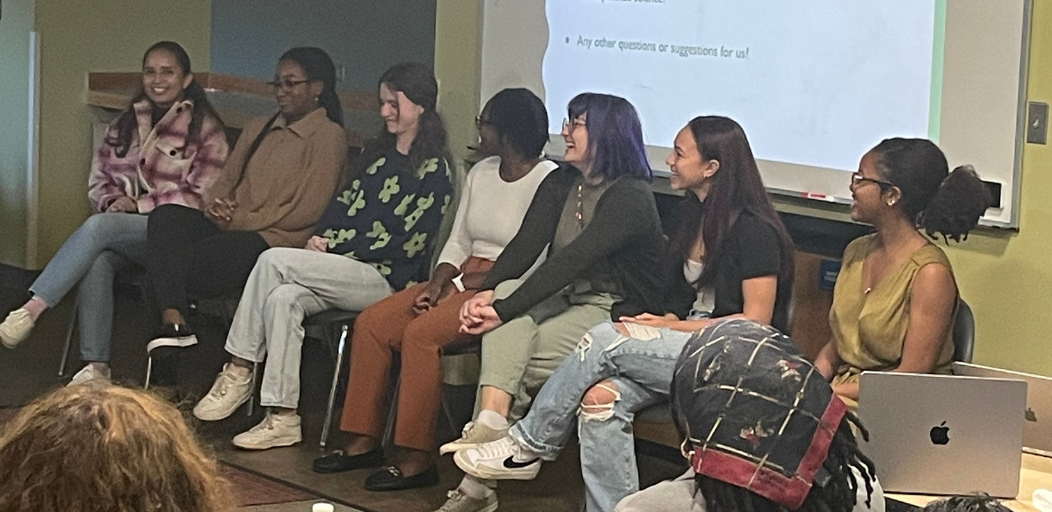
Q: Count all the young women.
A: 7